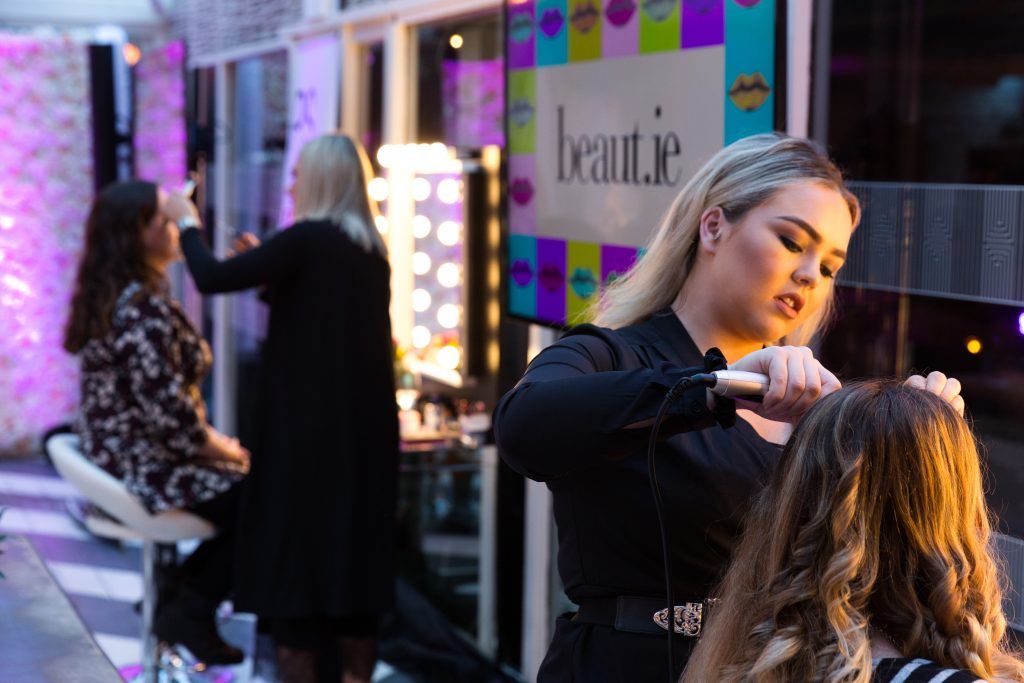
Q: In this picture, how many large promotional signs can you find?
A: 1